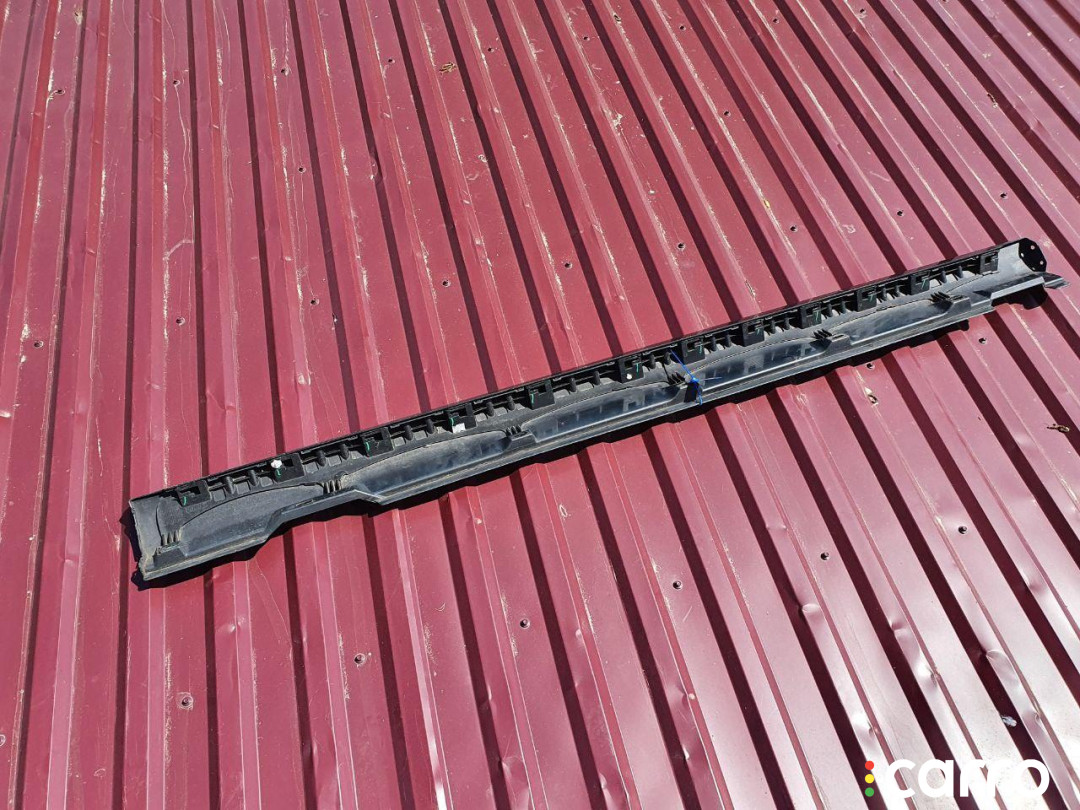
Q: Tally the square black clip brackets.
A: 12